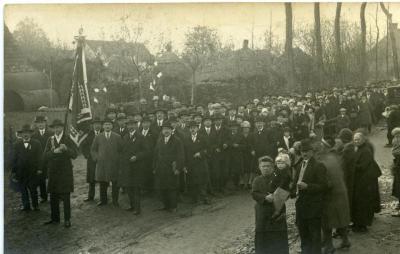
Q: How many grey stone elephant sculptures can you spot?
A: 0